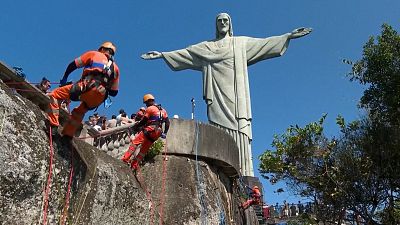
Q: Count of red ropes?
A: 4